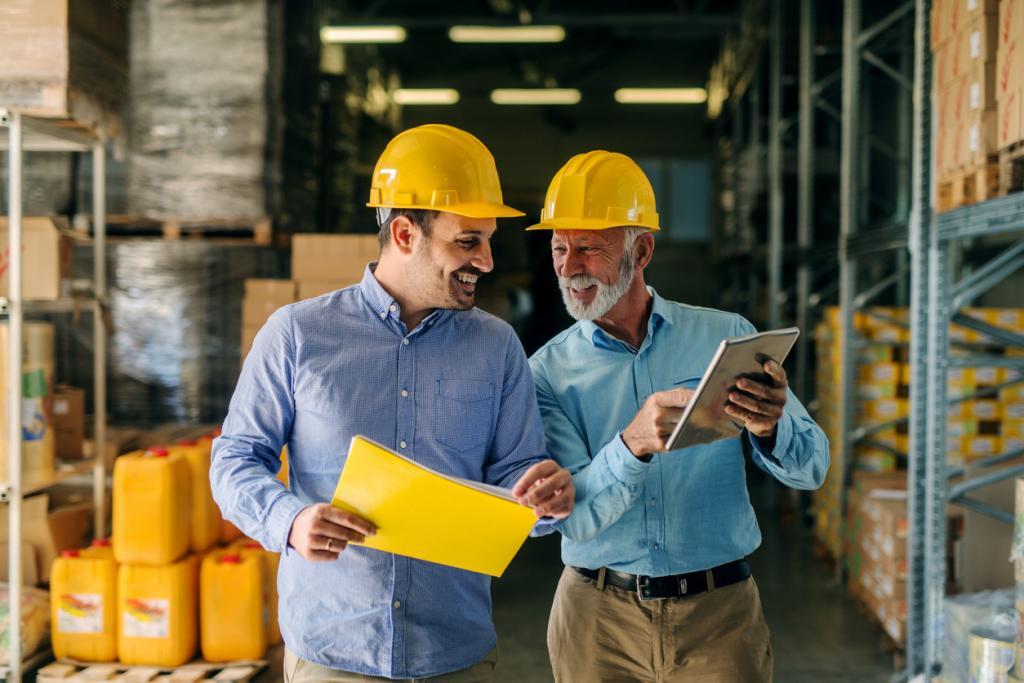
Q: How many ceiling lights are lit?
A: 5